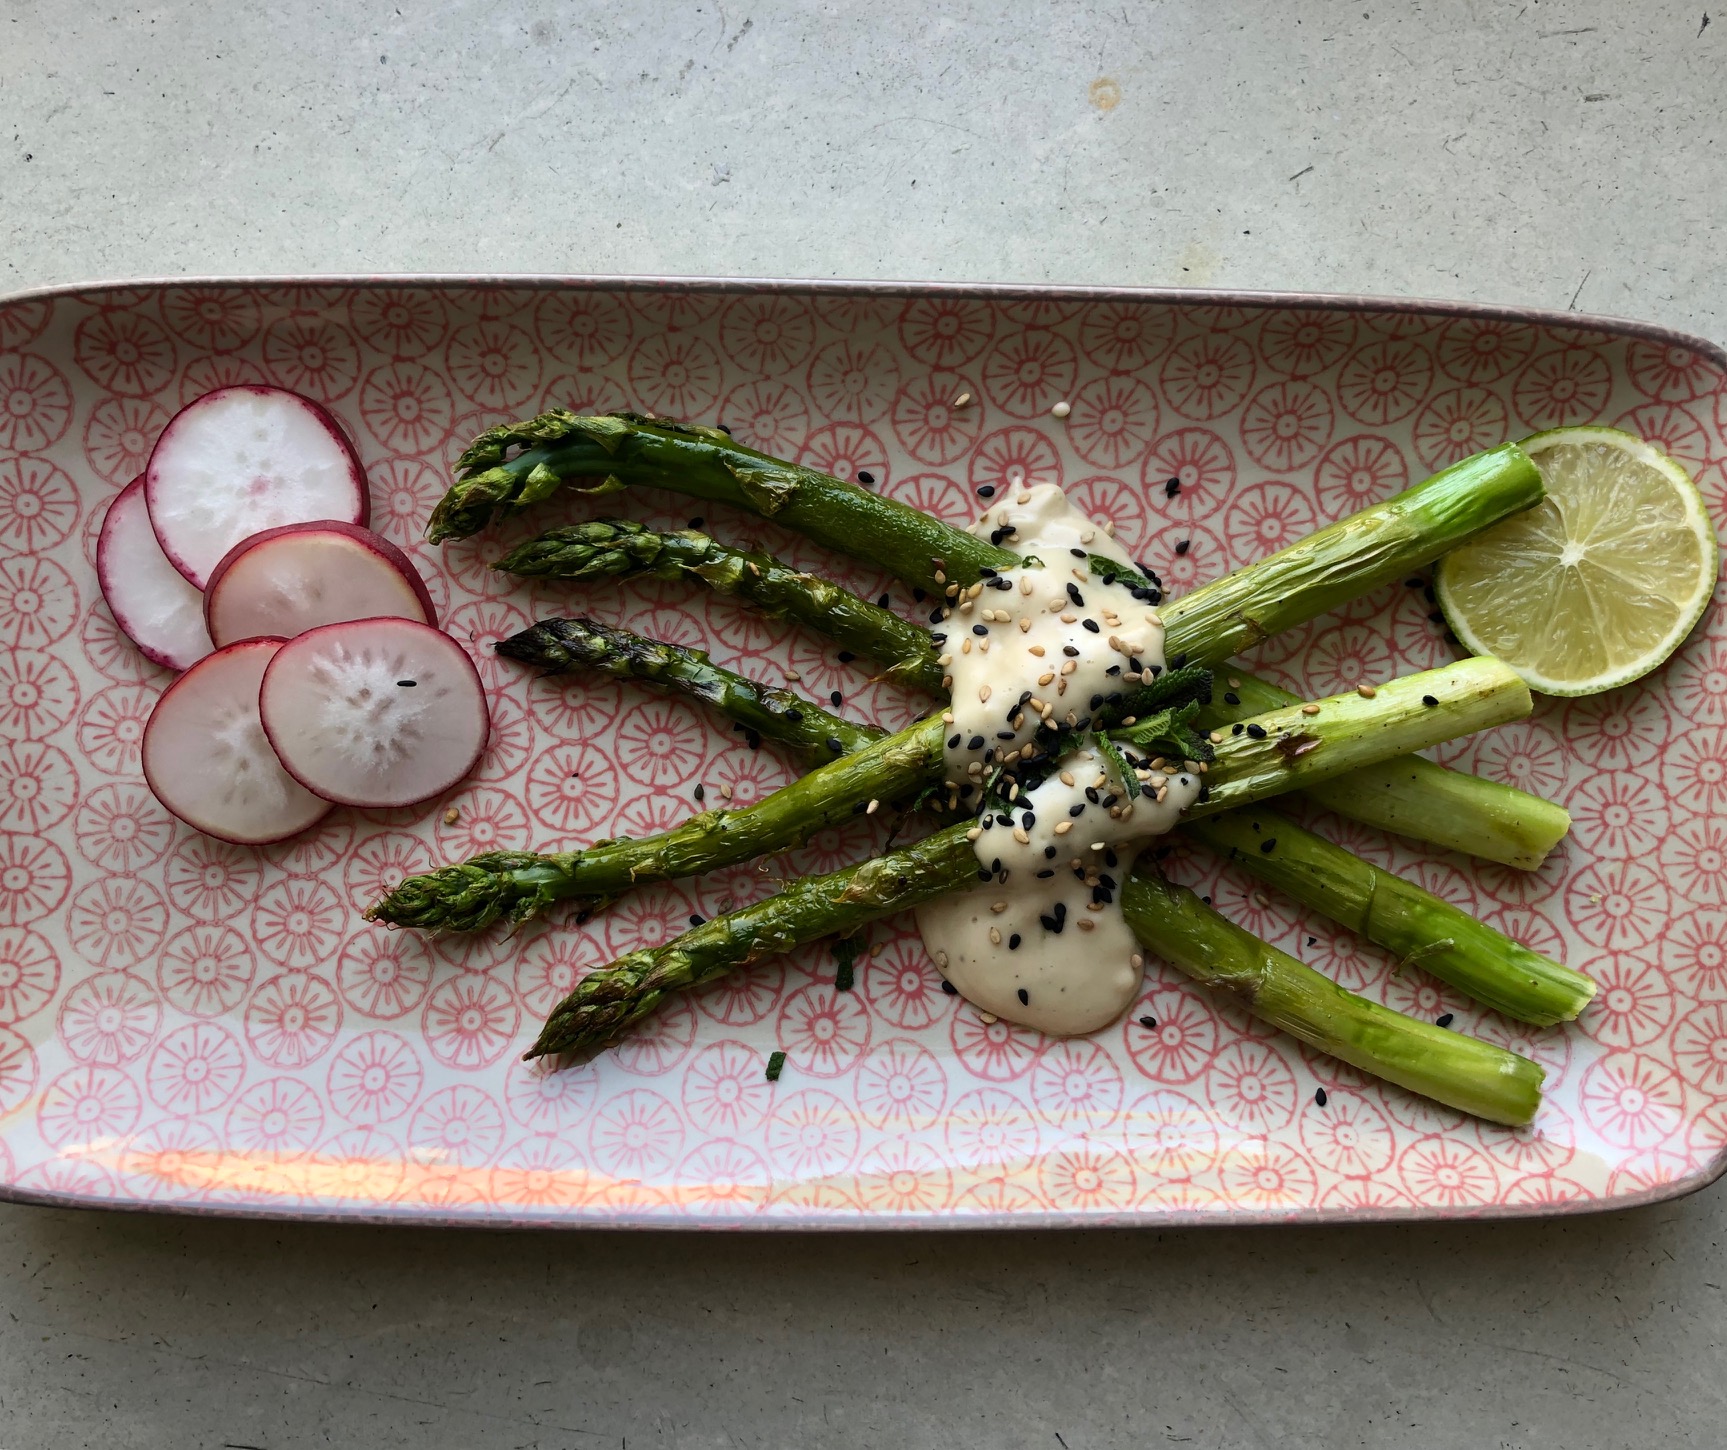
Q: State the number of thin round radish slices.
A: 5